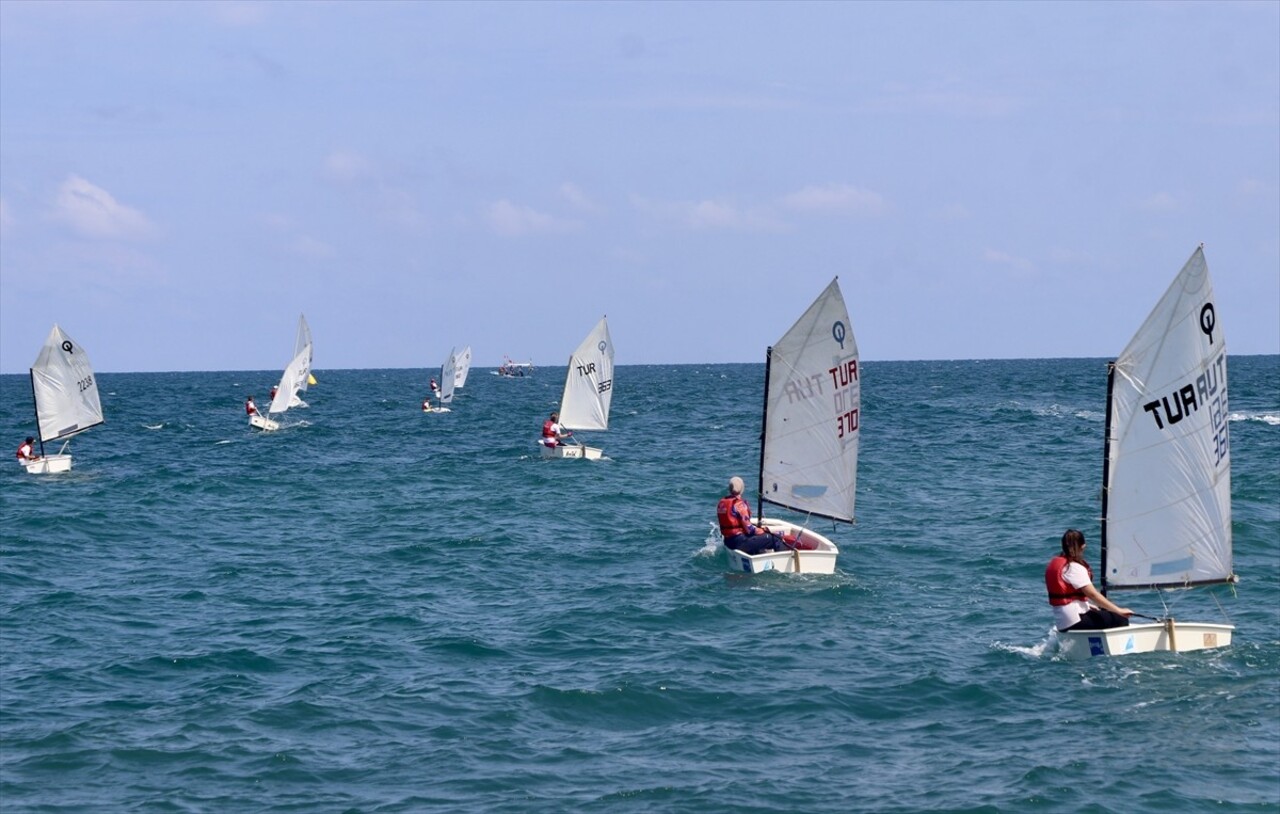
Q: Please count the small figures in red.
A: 8